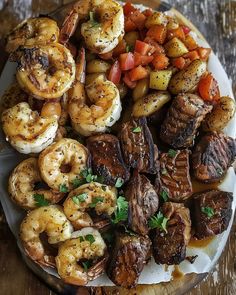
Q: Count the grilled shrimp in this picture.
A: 10